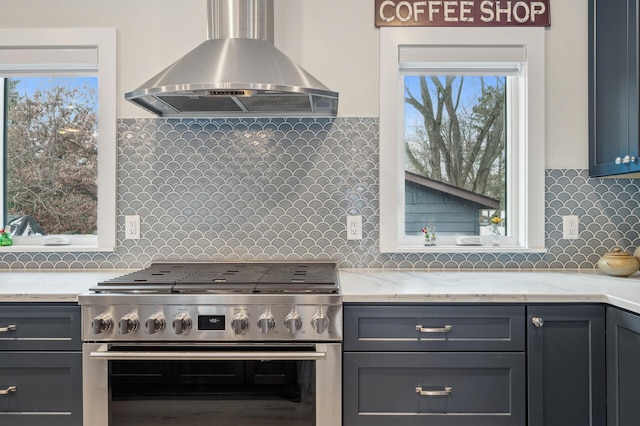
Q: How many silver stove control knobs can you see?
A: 8